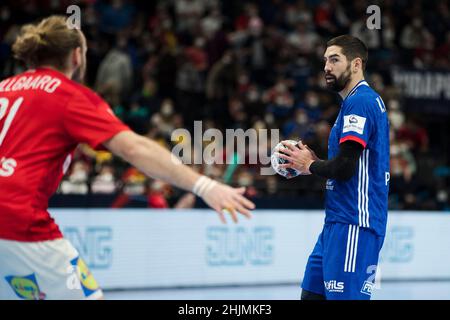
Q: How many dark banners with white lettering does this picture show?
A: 1